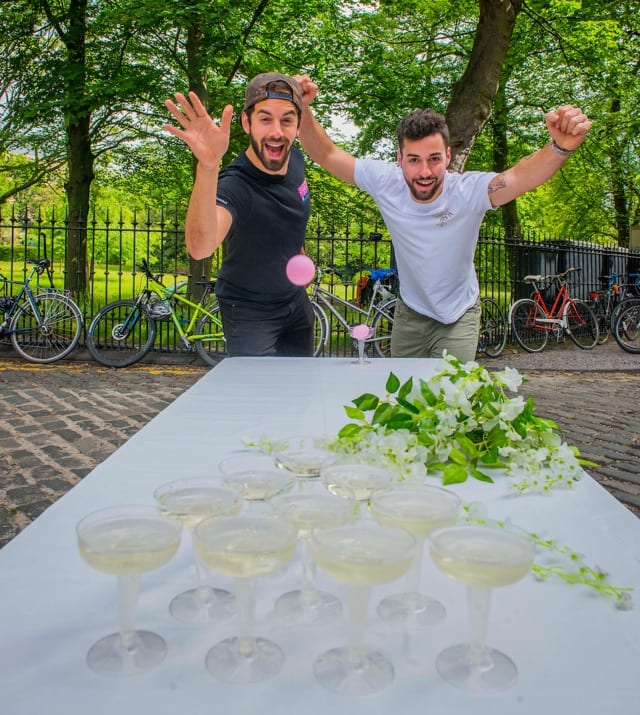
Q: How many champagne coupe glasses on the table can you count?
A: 11